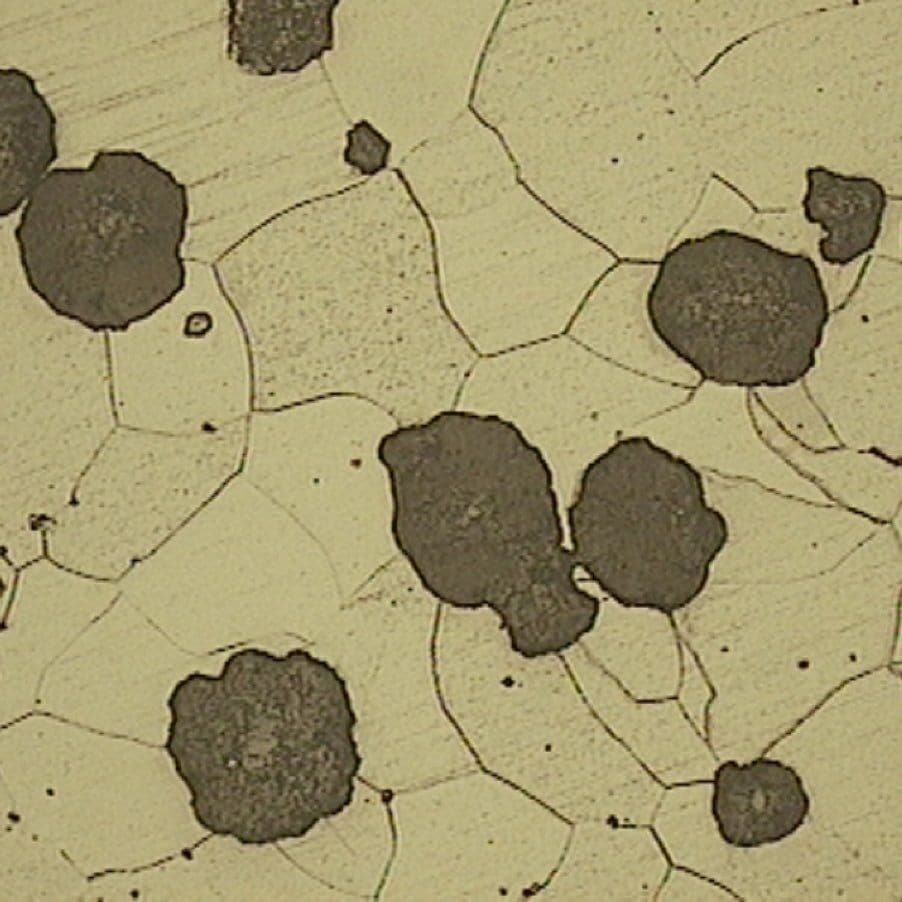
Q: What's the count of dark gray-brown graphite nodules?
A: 10